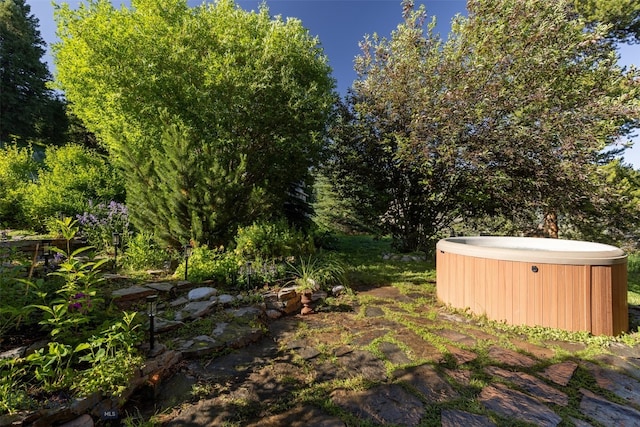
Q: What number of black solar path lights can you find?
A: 5